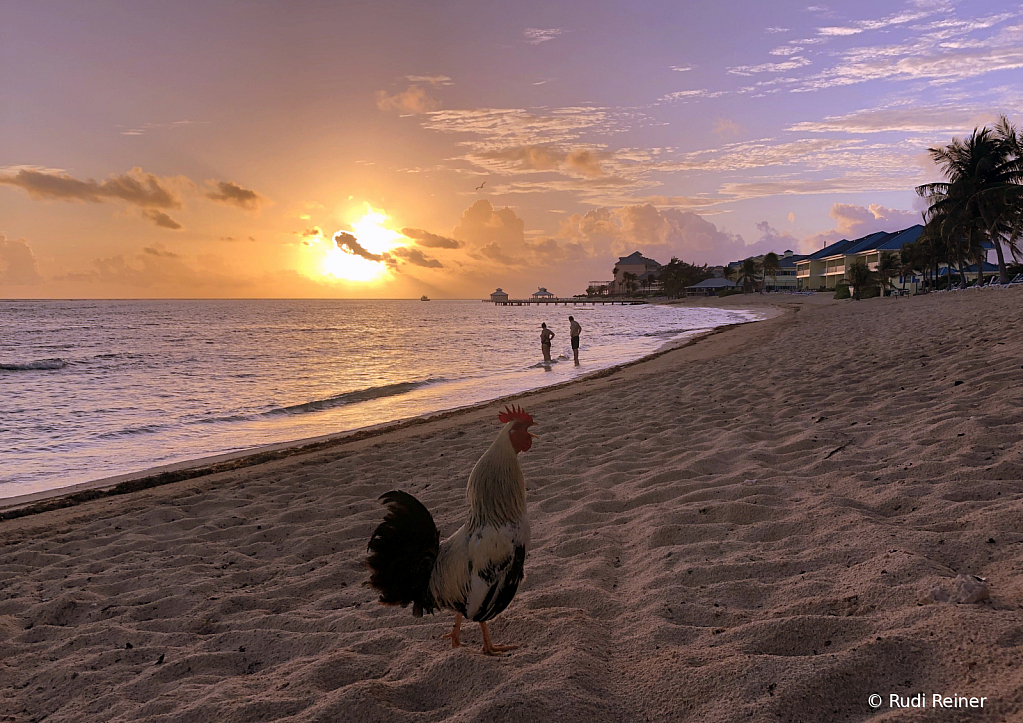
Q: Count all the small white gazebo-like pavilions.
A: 2